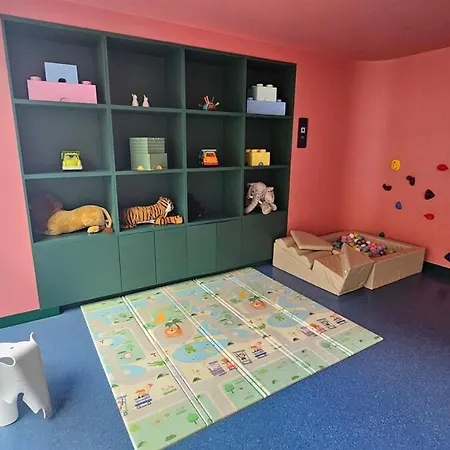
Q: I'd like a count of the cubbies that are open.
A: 12